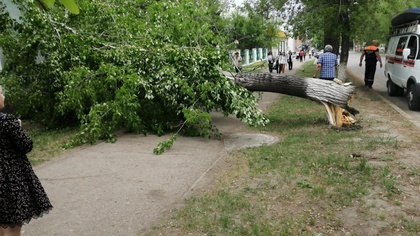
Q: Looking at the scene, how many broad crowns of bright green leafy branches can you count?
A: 1